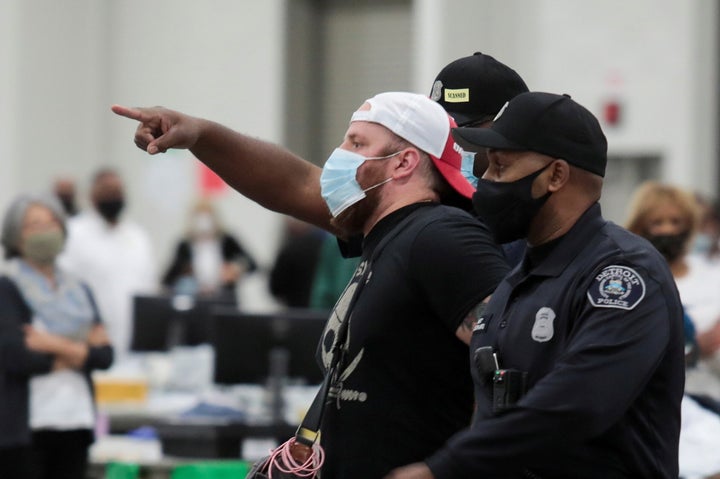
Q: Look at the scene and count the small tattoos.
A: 1